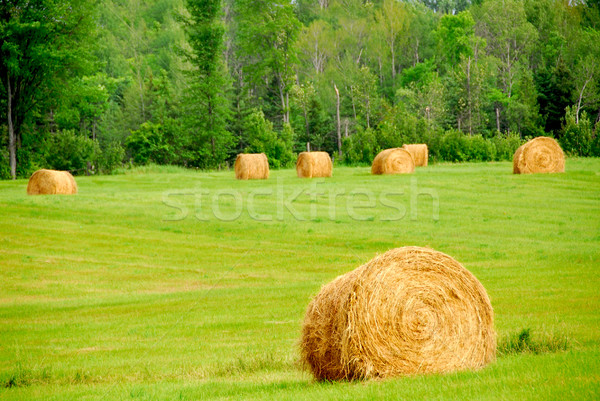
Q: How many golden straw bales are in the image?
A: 7